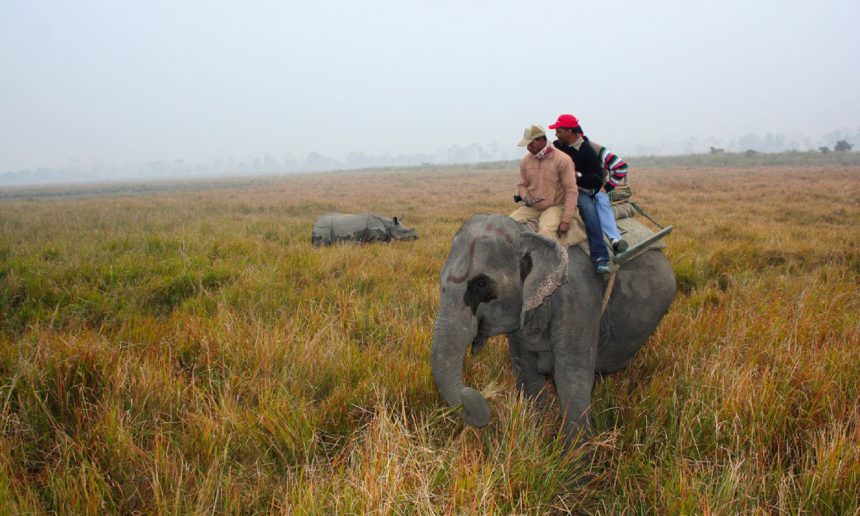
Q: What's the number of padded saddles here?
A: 1